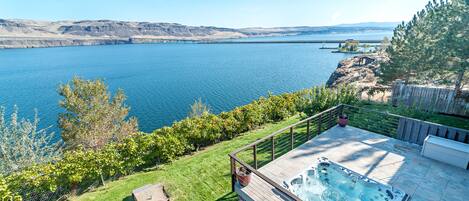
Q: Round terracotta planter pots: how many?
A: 2